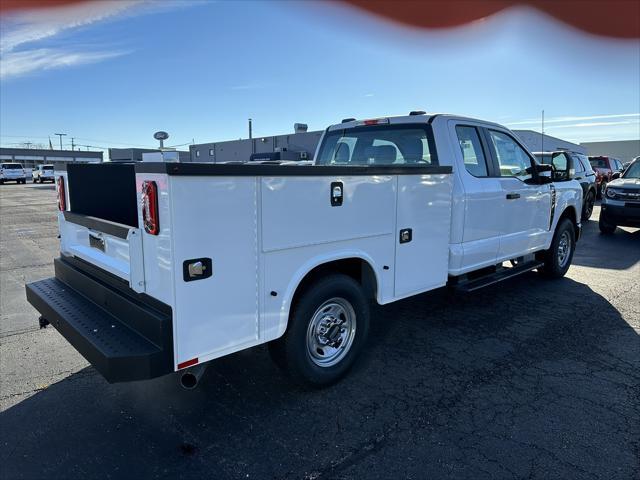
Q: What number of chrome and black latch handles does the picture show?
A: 3